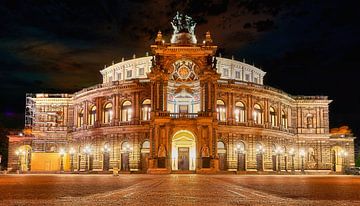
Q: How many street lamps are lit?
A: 12